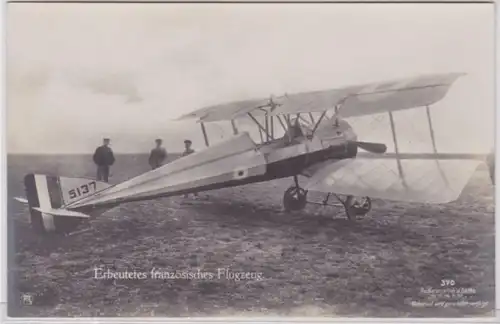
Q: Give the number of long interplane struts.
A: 4